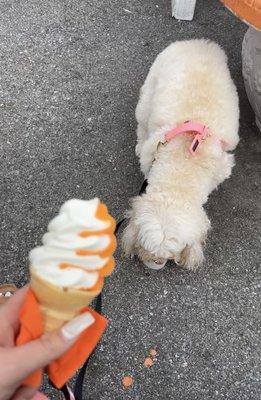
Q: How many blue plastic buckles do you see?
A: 0